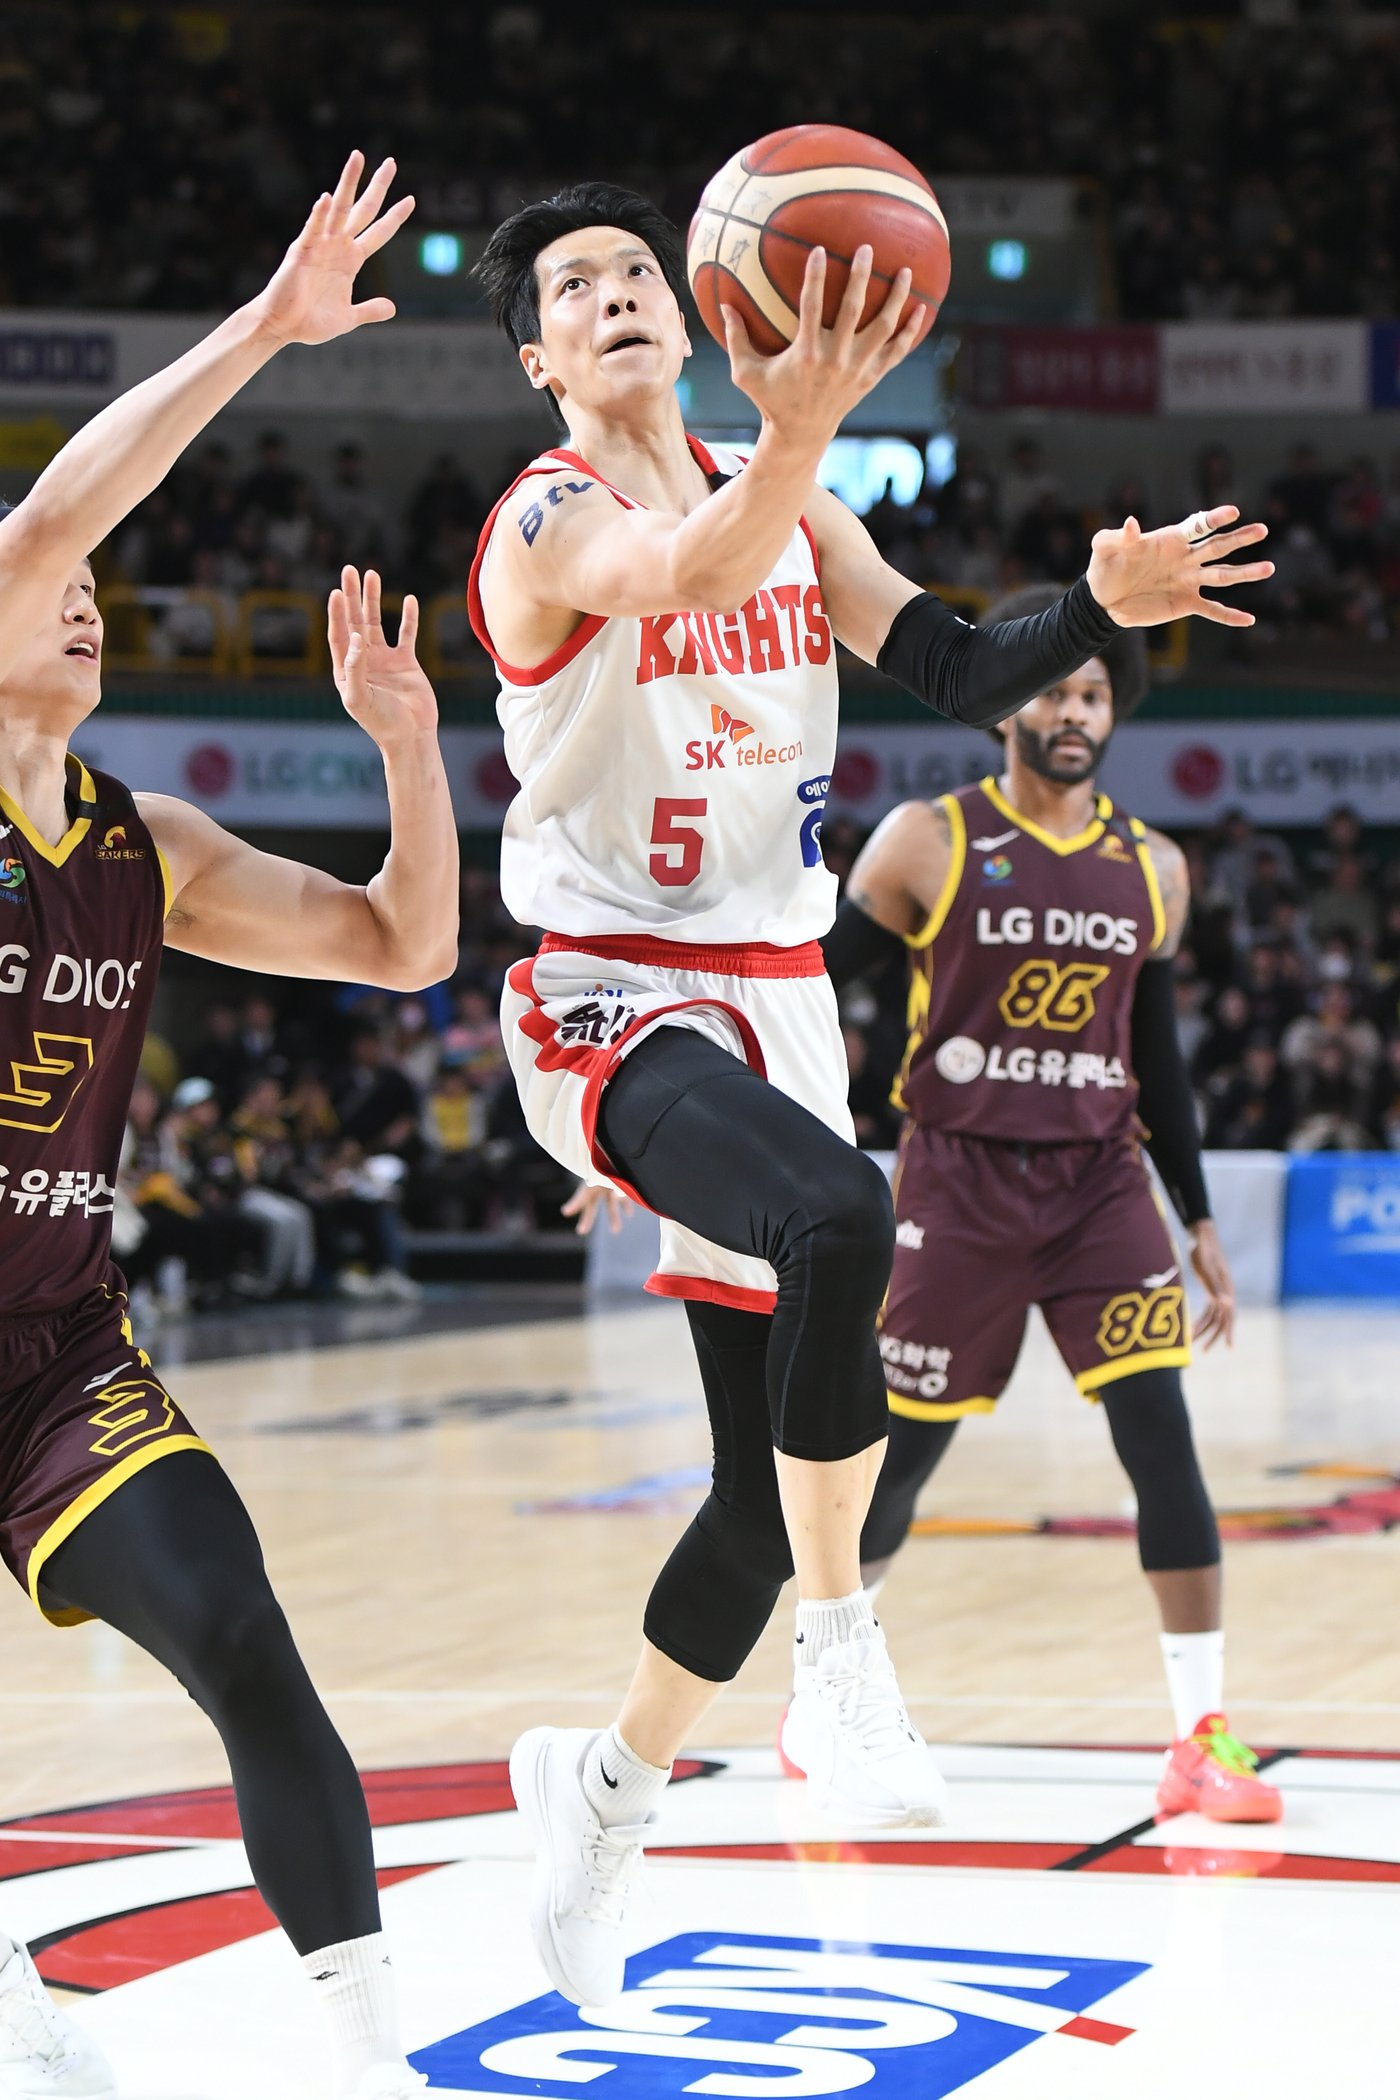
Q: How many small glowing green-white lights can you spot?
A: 2